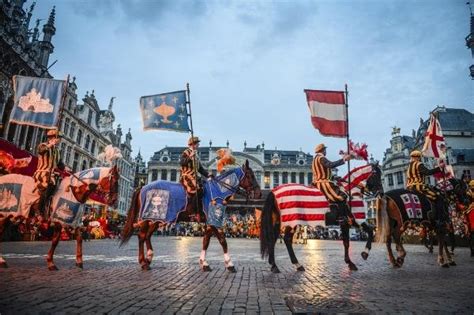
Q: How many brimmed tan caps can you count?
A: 4